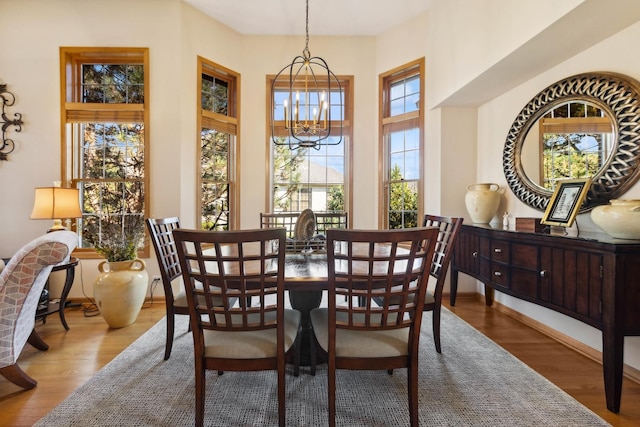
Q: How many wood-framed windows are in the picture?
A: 4